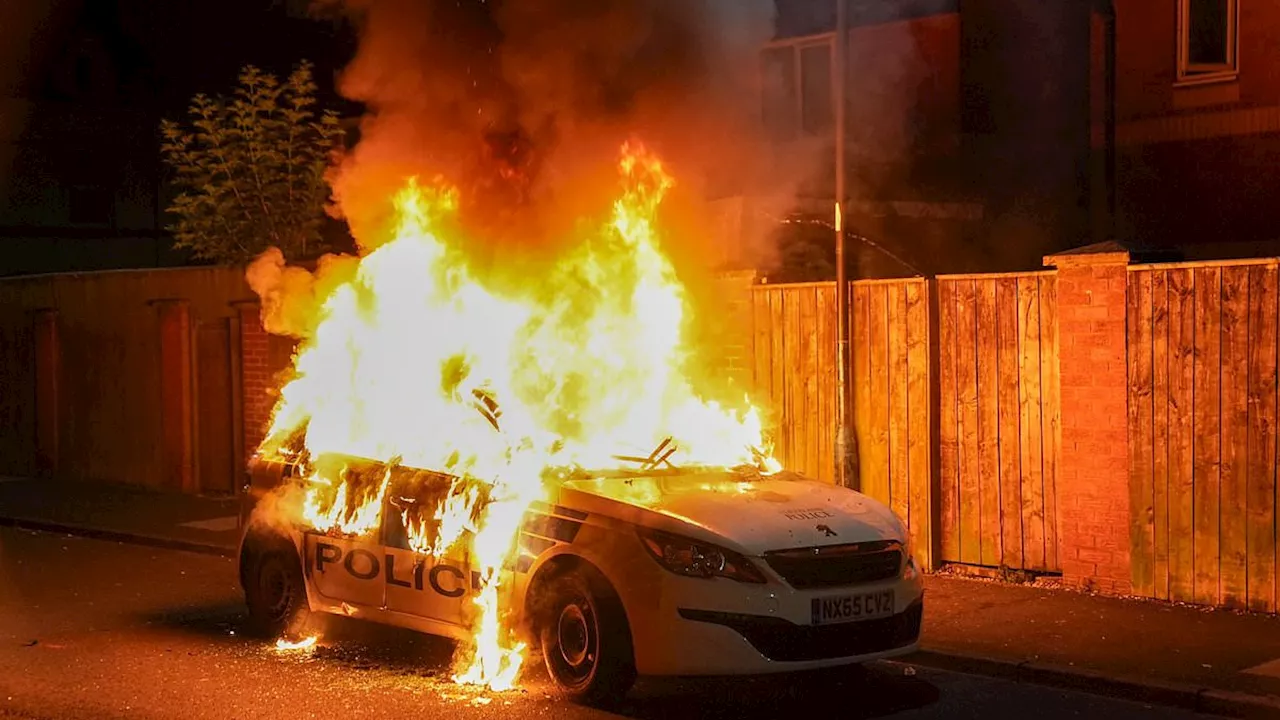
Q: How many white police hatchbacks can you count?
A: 1